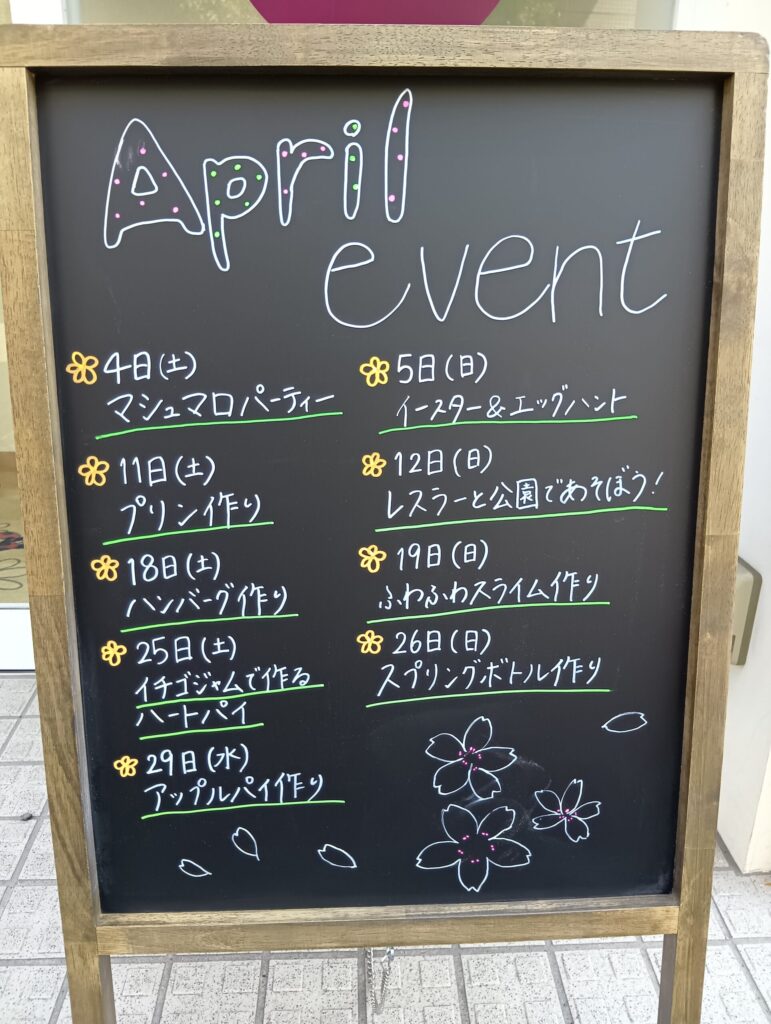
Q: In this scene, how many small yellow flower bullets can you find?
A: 9